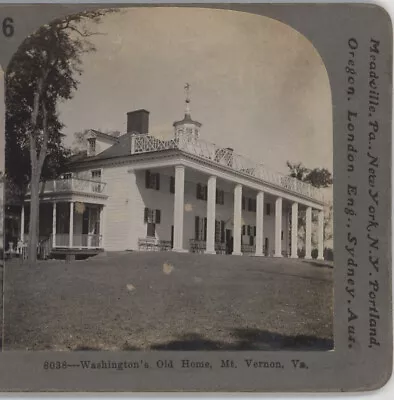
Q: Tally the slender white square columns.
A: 8